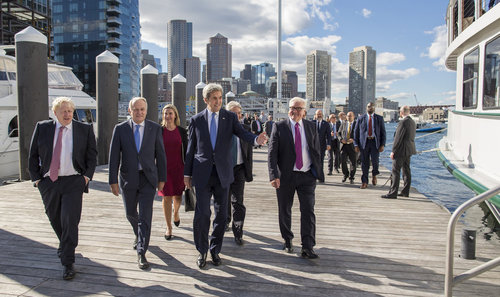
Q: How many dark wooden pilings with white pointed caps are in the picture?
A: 6